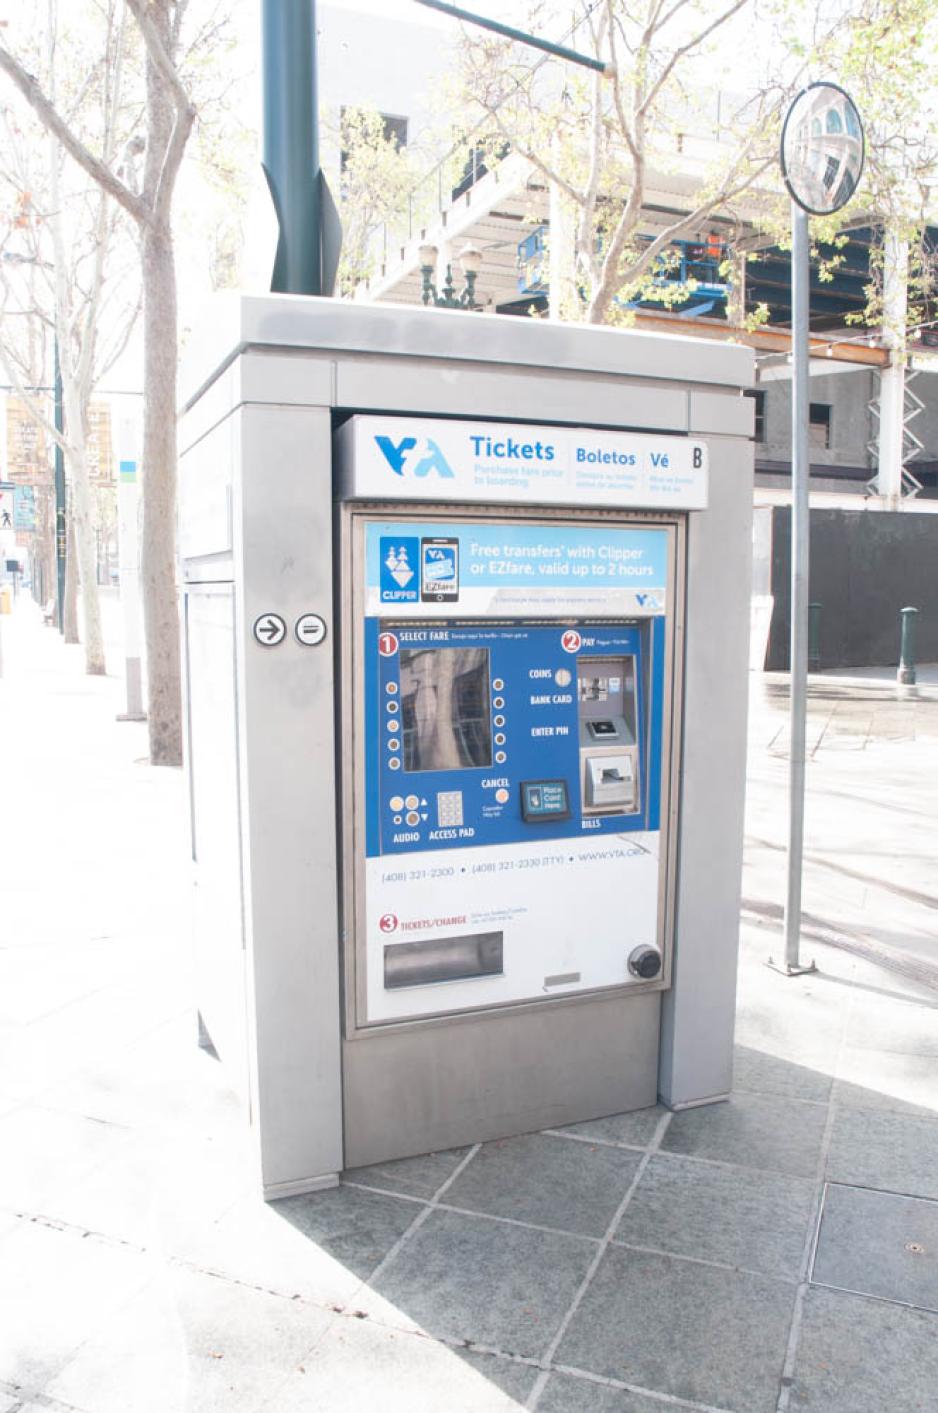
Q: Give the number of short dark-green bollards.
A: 2